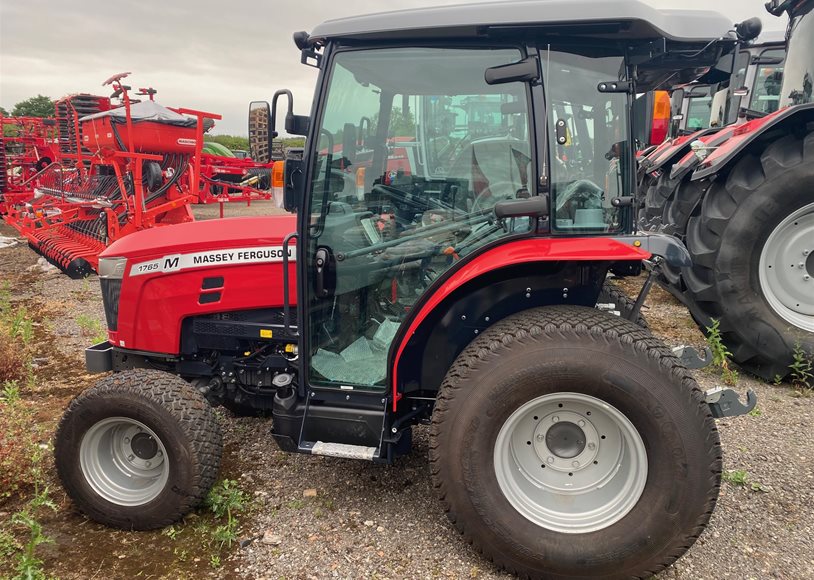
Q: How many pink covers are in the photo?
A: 0